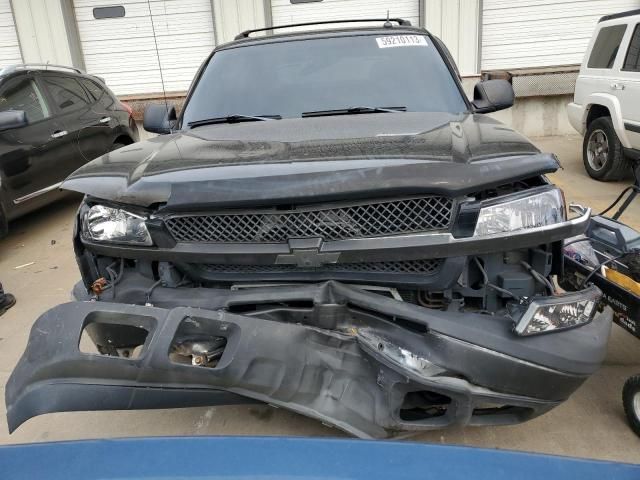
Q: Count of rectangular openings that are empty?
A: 4